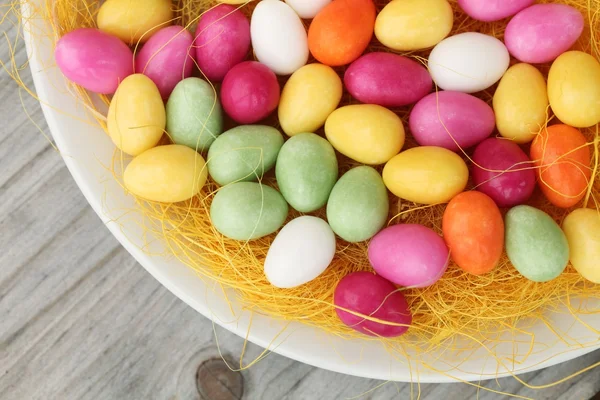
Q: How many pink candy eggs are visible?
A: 11